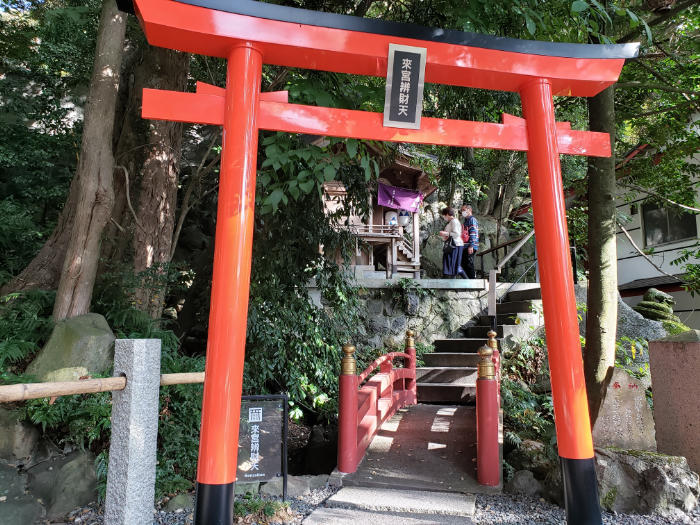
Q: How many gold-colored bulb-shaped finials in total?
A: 4